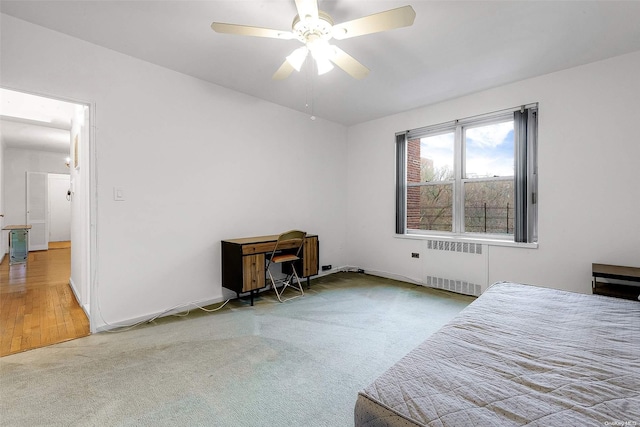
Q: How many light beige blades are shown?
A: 5